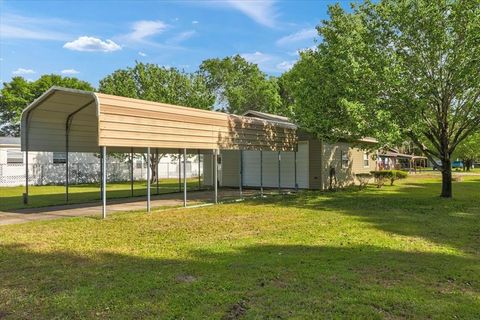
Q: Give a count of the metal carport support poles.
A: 15